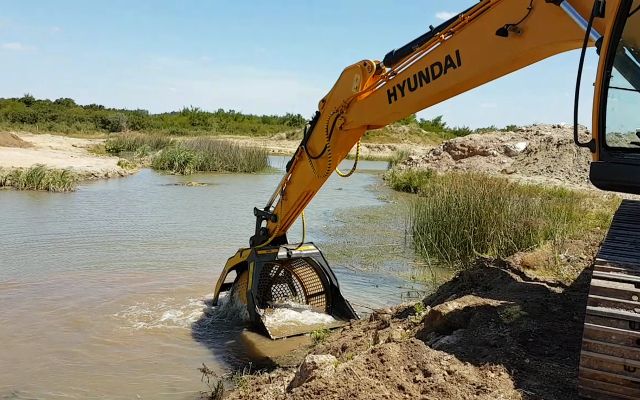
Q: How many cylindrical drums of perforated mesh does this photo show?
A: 1